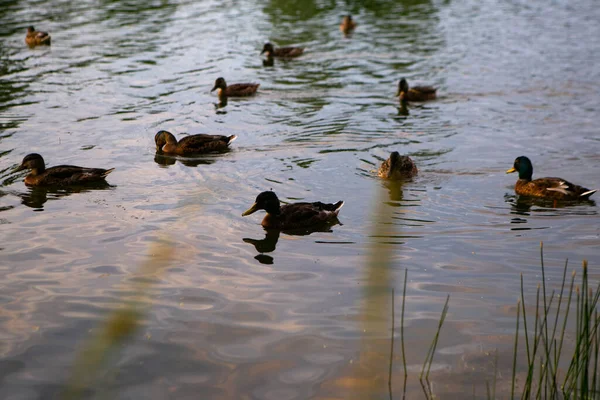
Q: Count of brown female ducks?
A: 9